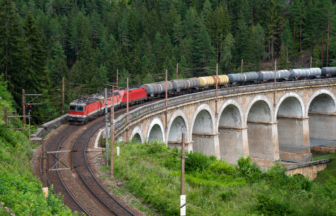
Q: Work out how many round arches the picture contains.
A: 8